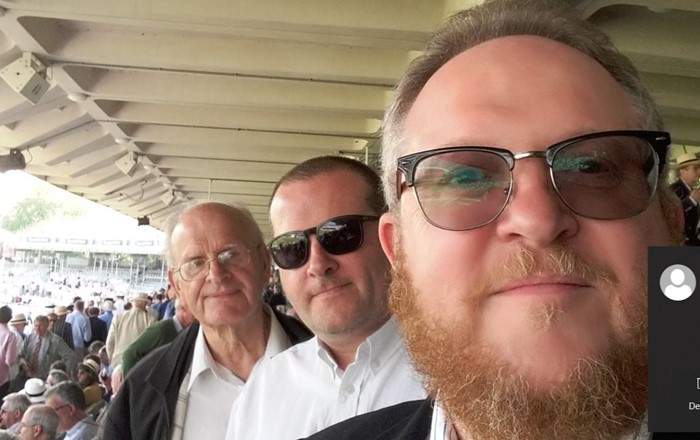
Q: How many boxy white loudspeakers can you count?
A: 3